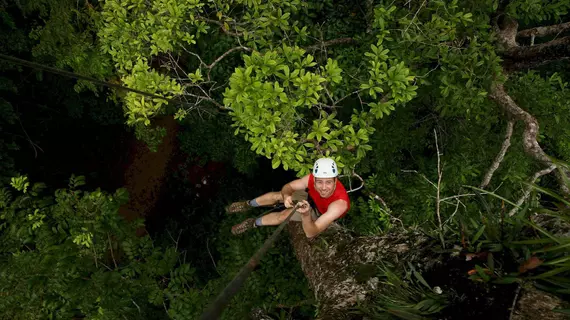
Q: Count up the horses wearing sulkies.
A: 0